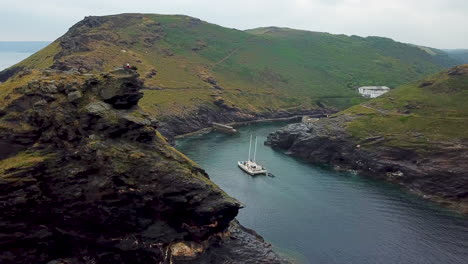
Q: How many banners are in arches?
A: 0